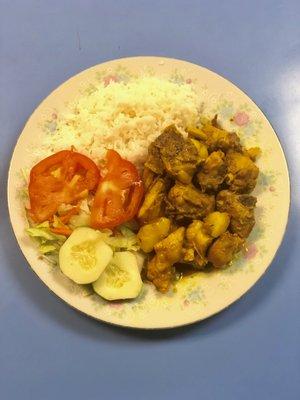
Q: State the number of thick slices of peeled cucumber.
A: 2